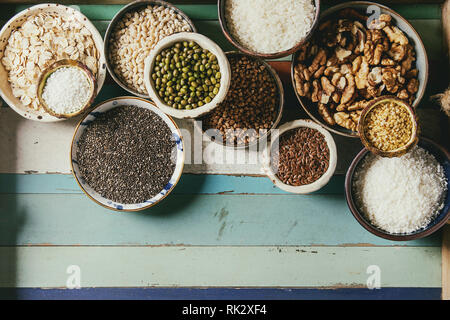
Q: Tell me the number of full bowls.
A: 11